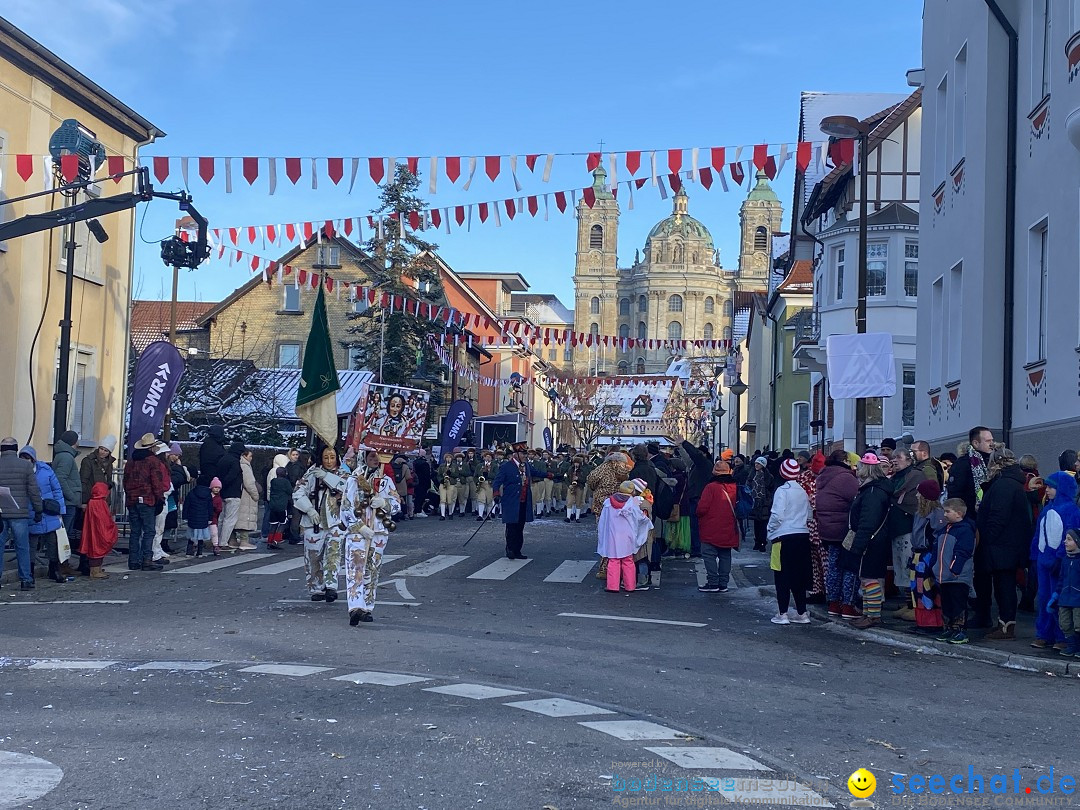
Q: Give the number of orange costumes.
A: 0